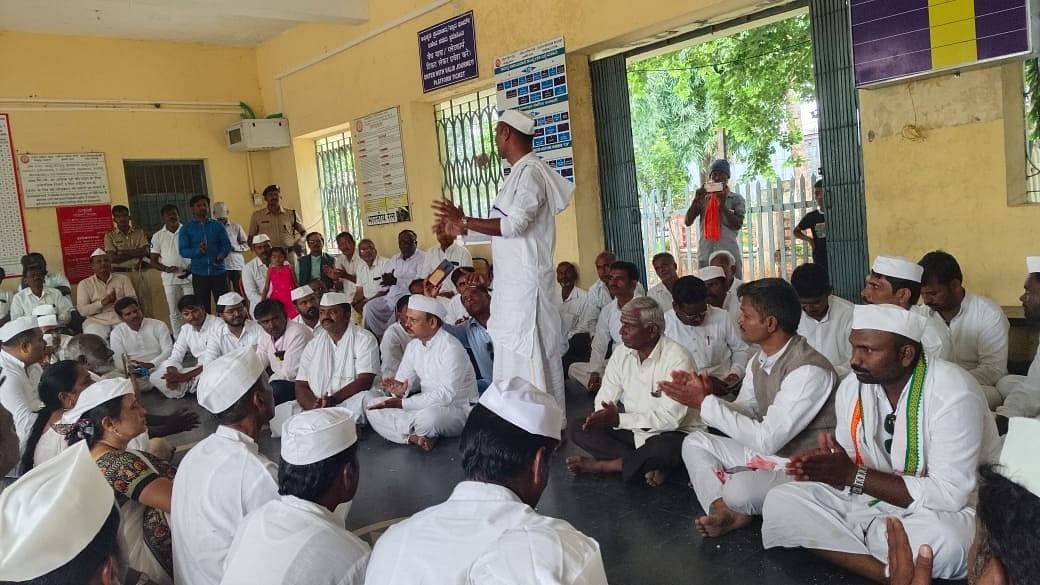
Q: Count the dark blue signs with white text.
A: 1